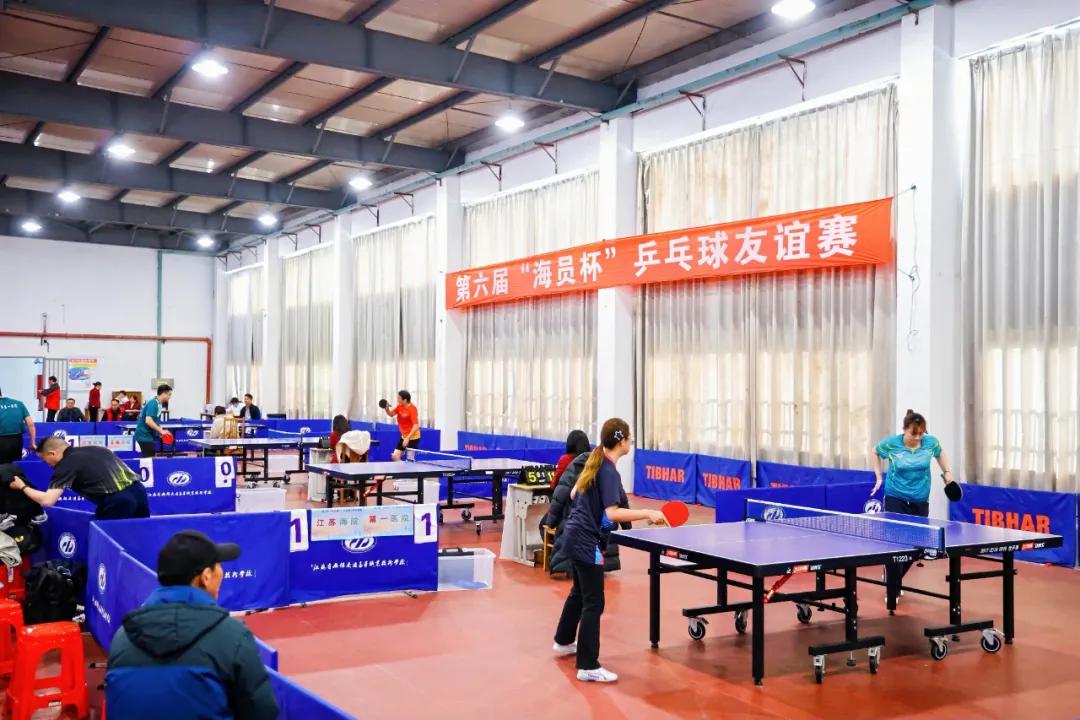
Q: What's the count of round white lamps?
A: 9